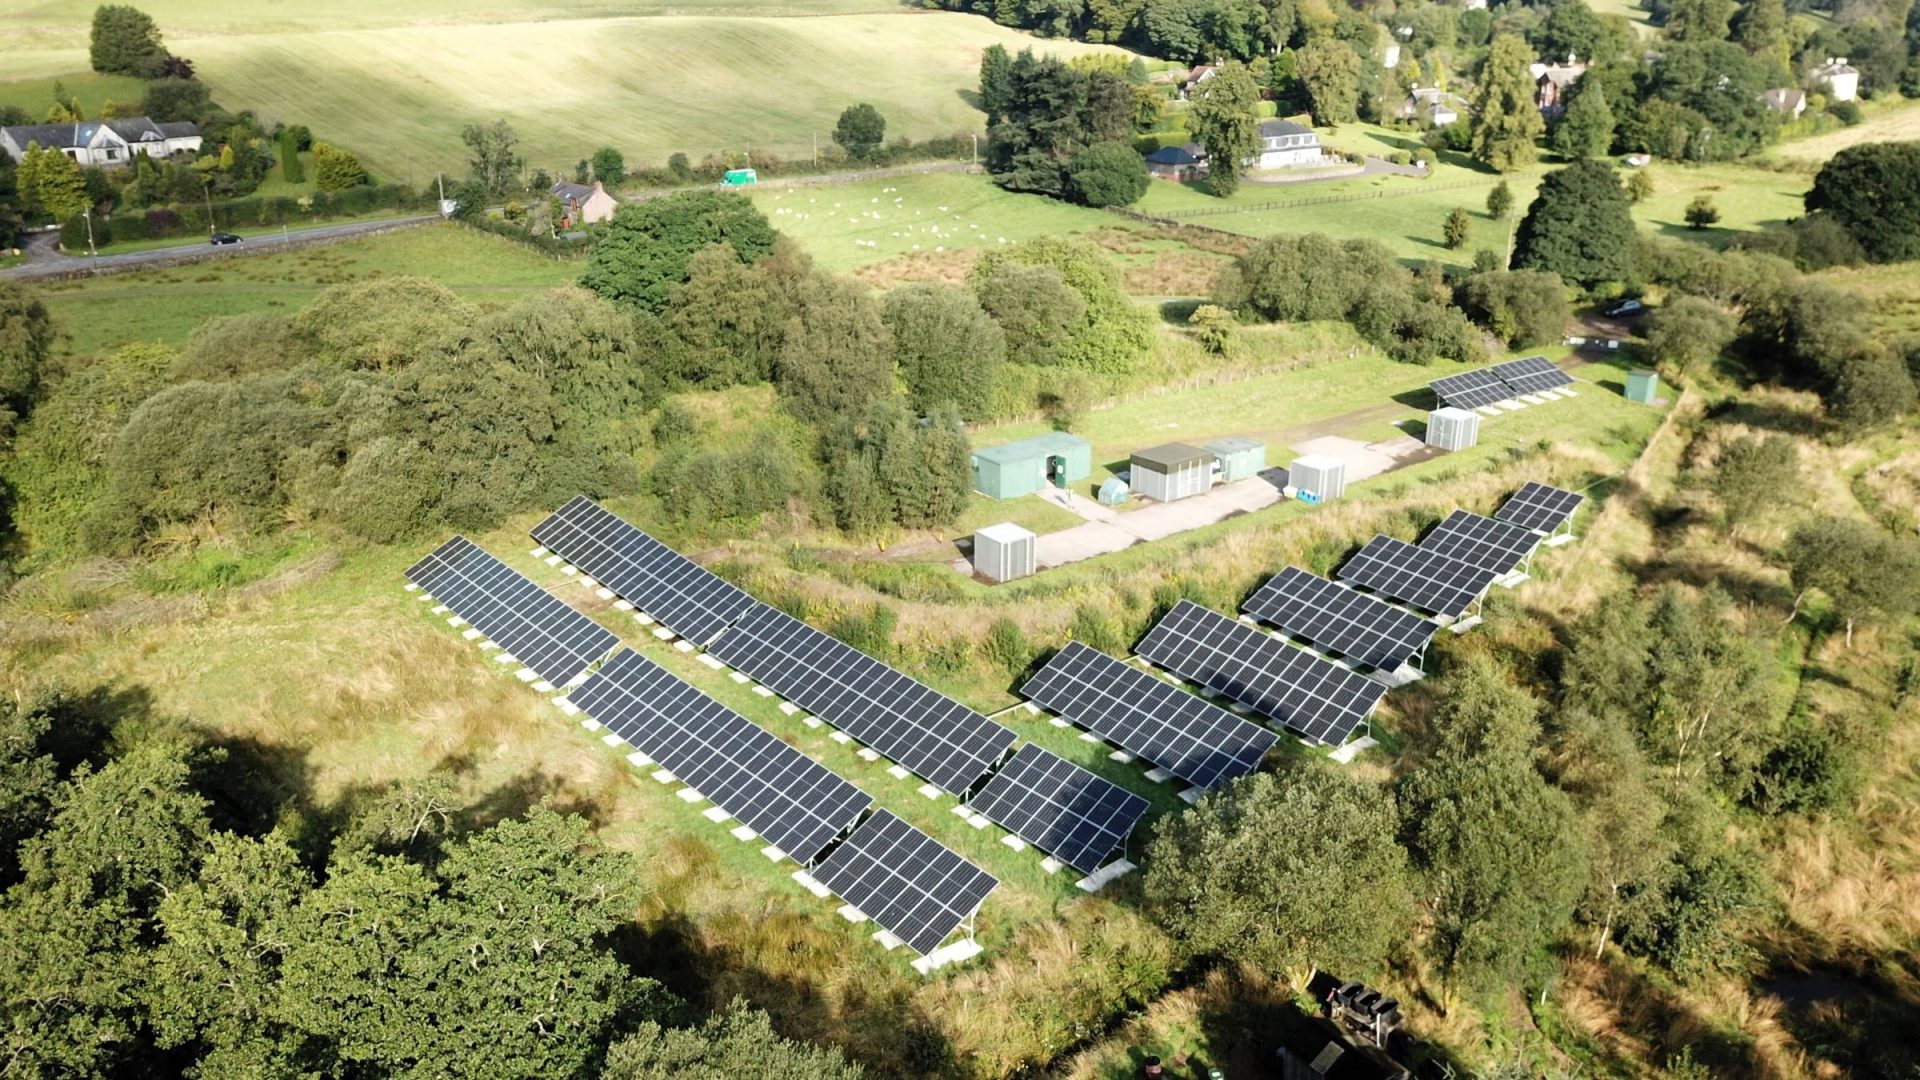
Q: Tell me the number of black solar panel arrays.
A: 14